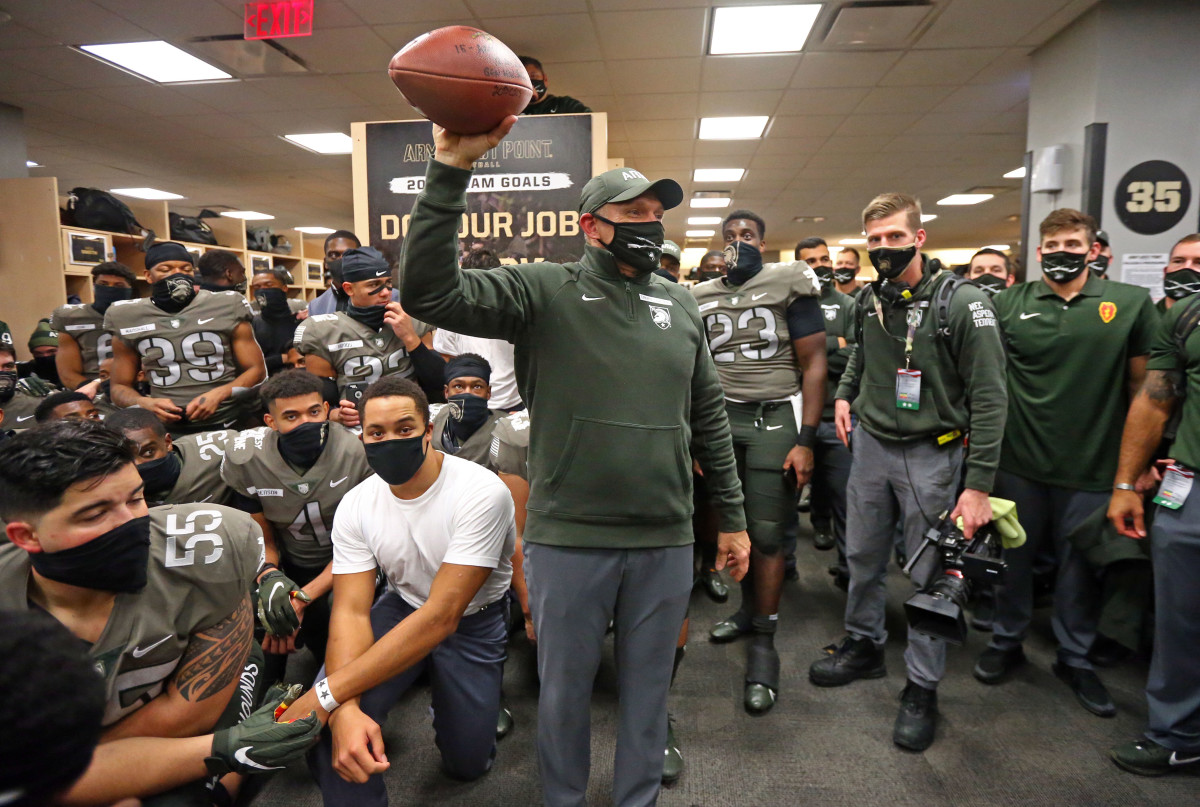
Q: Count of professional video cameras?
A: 1